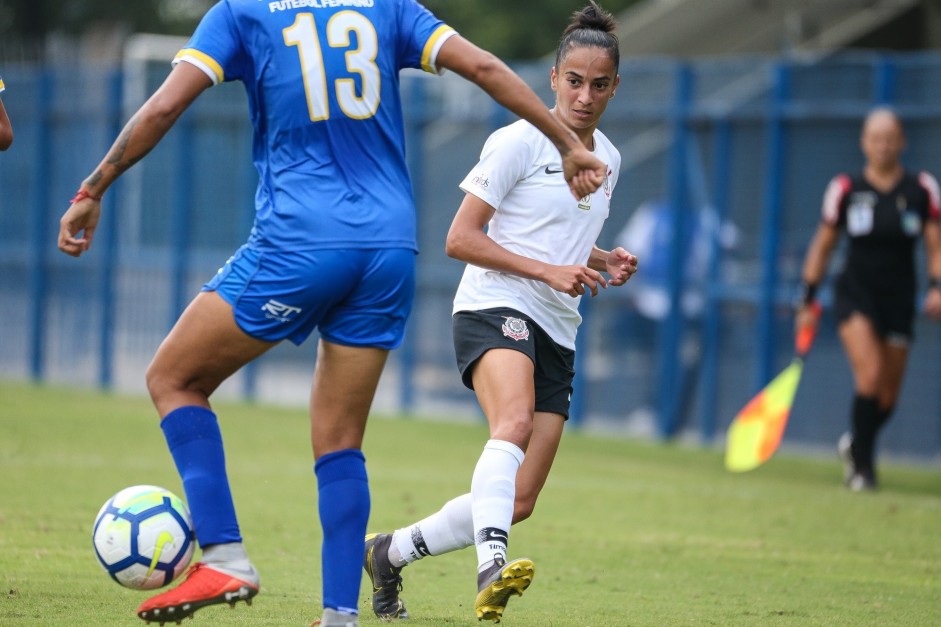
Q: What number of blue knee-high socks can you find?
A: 2